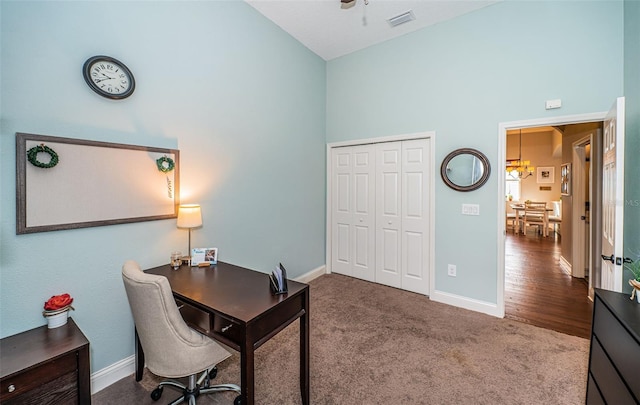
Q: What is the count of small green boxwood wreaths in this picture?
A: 2